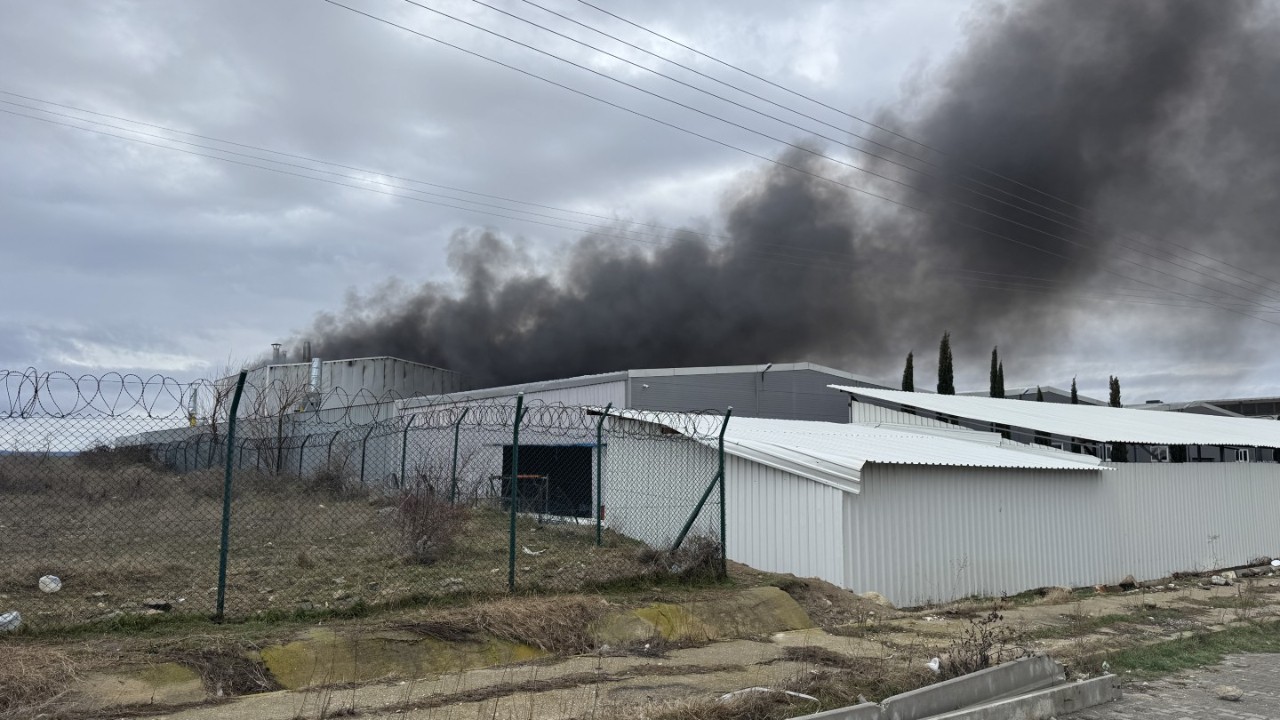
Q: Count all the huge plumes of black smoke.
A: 1